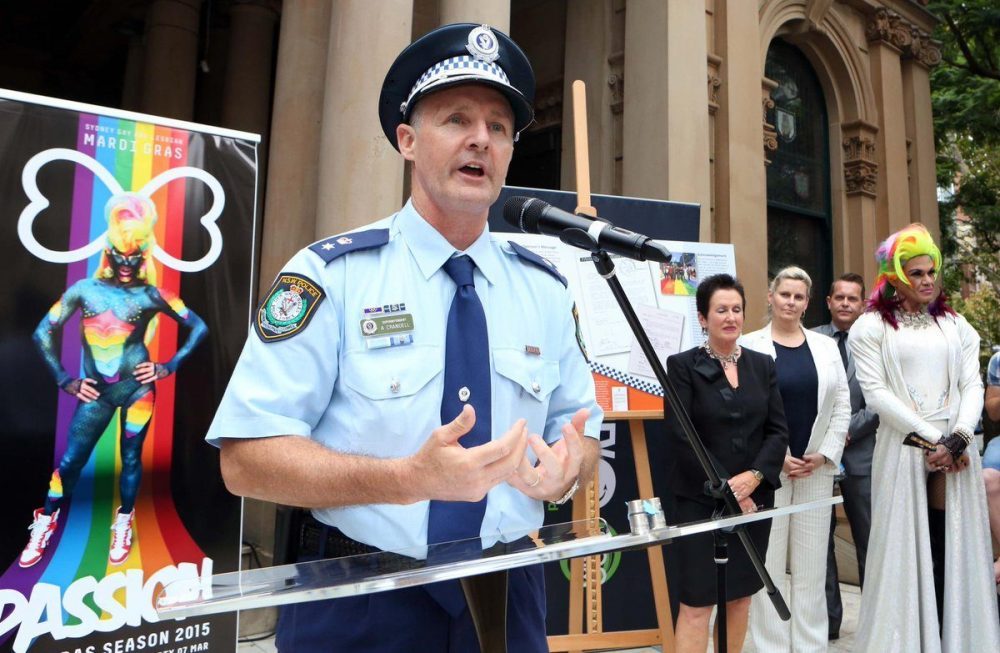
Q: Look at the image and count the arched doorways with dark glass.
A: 1